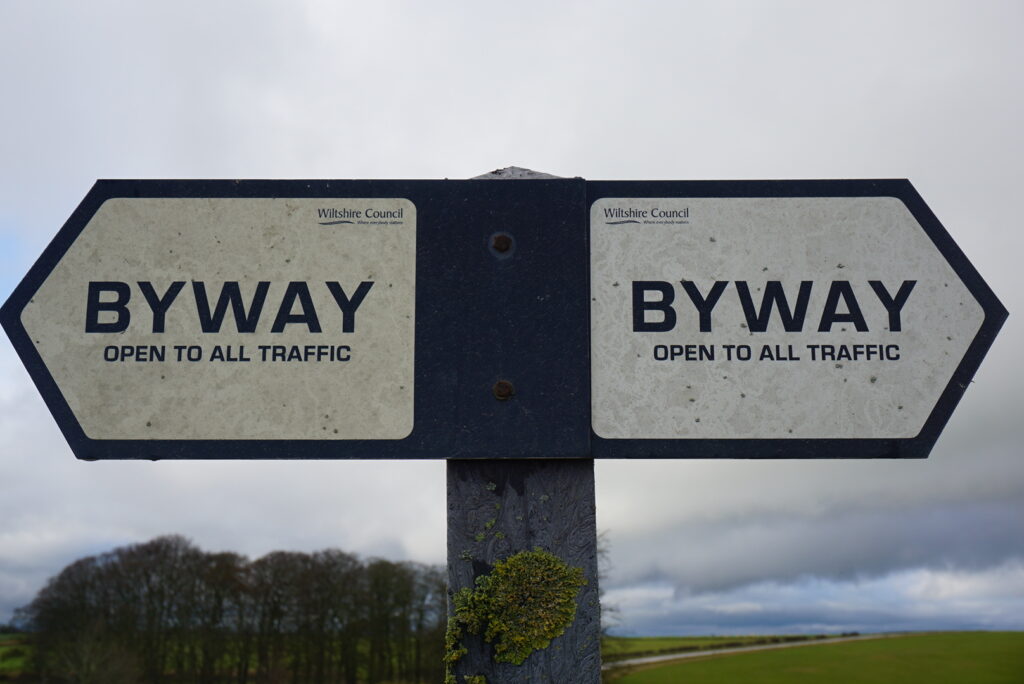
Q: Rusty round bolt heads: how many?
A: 2